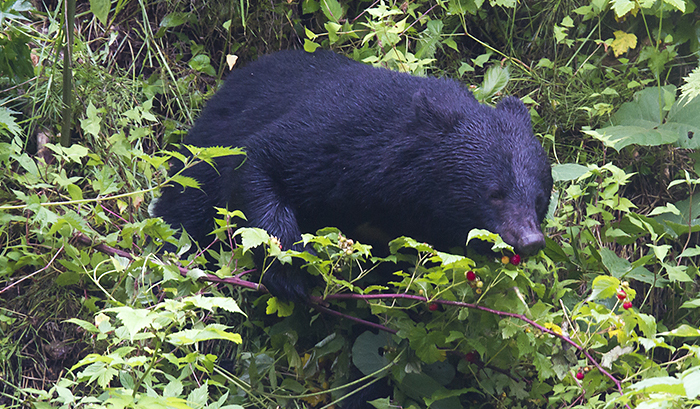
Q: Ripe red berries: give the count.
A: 7